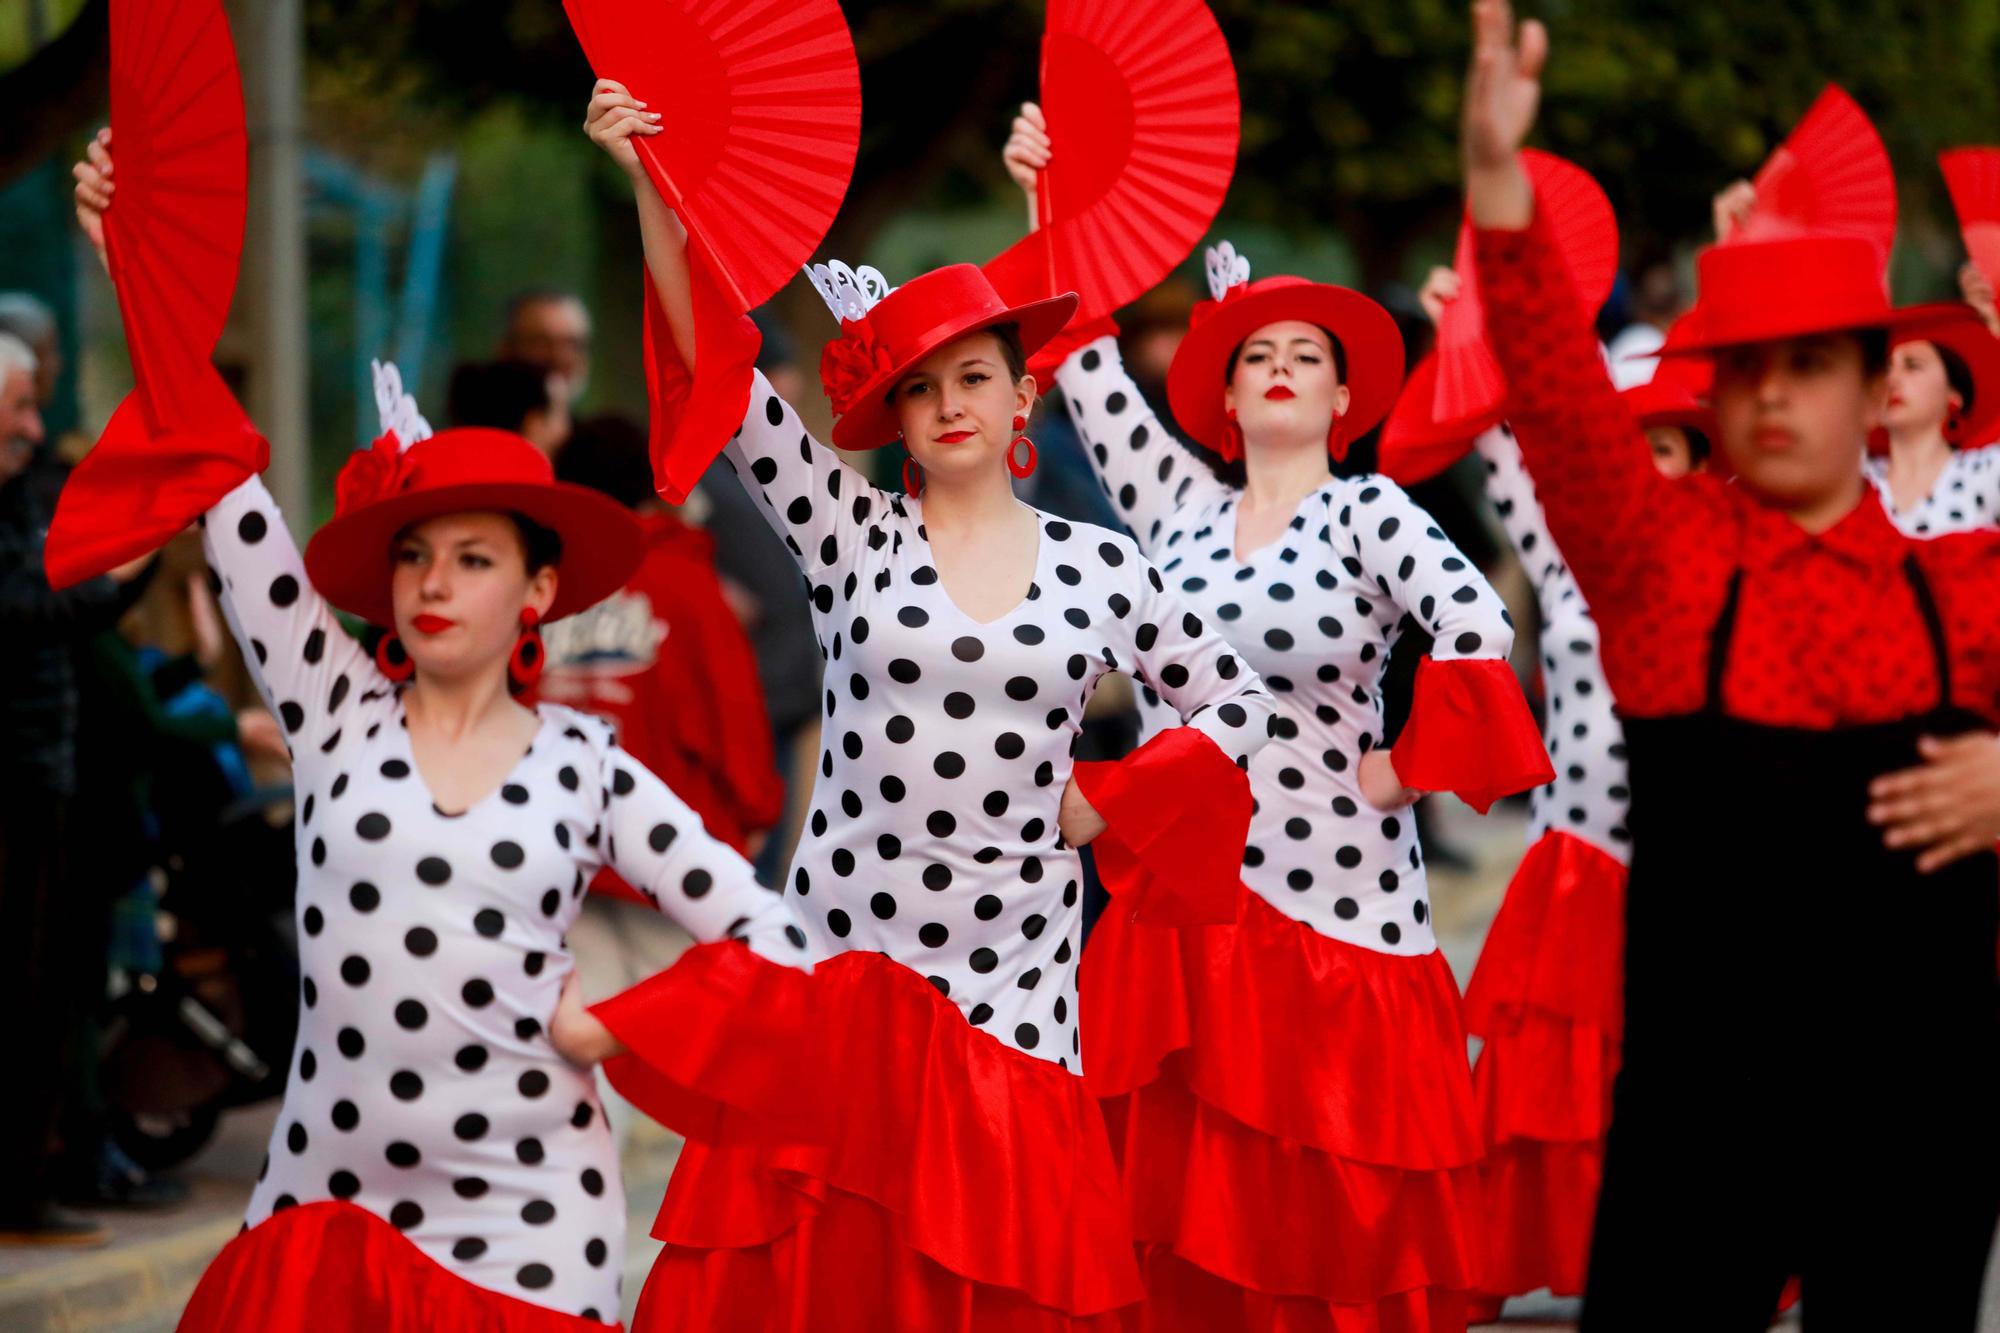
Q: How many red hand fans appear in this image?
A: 6